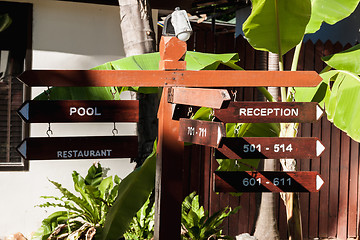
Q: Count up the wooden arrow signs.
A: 6